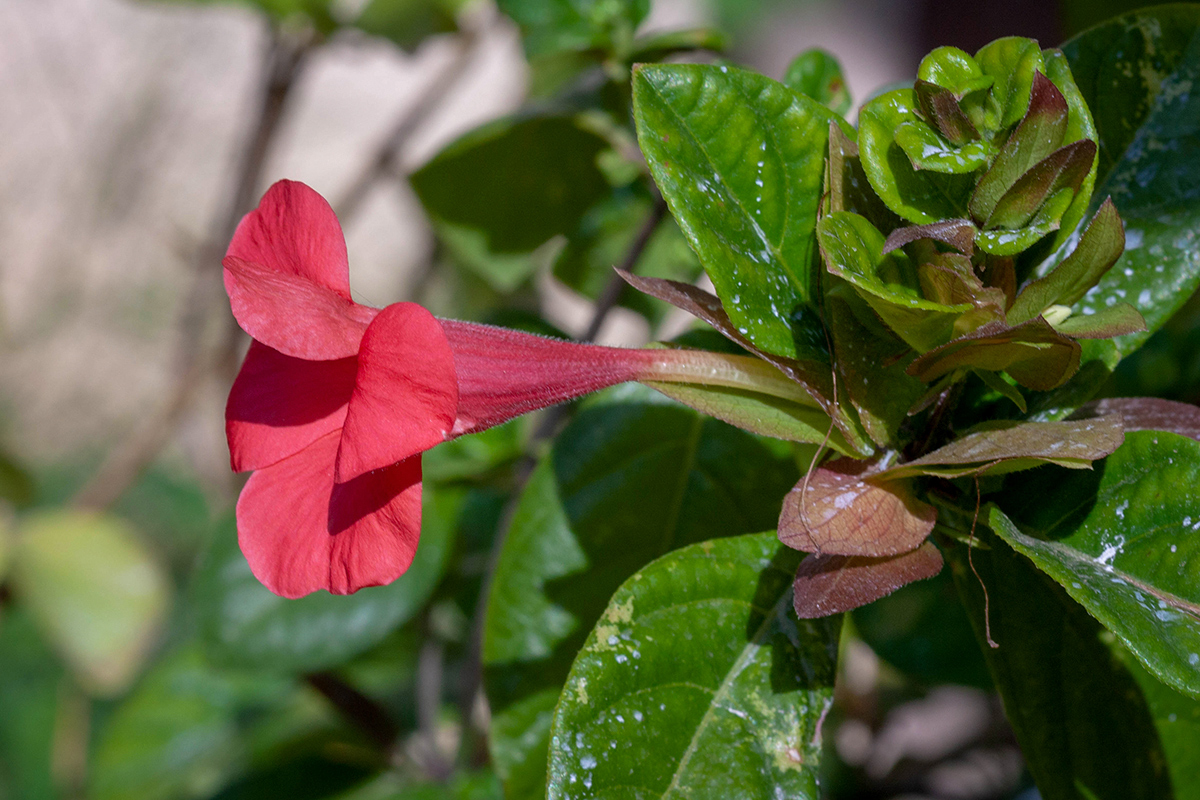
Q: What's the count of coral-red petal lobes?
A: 5